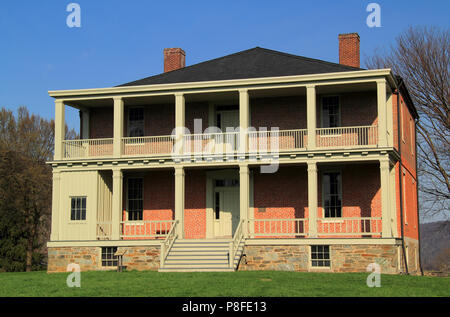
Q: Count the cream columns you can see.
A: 12